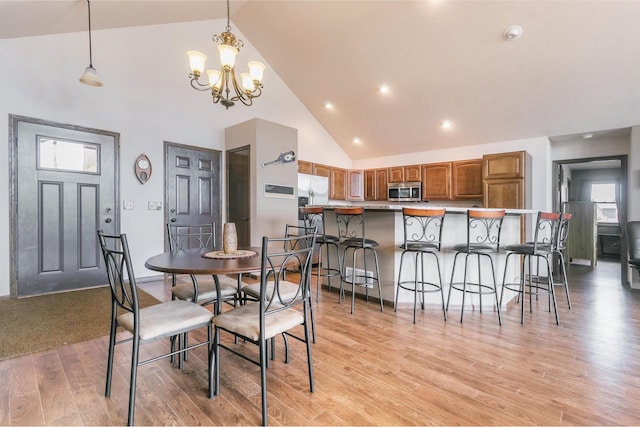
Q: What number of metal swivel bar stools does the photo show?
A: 6